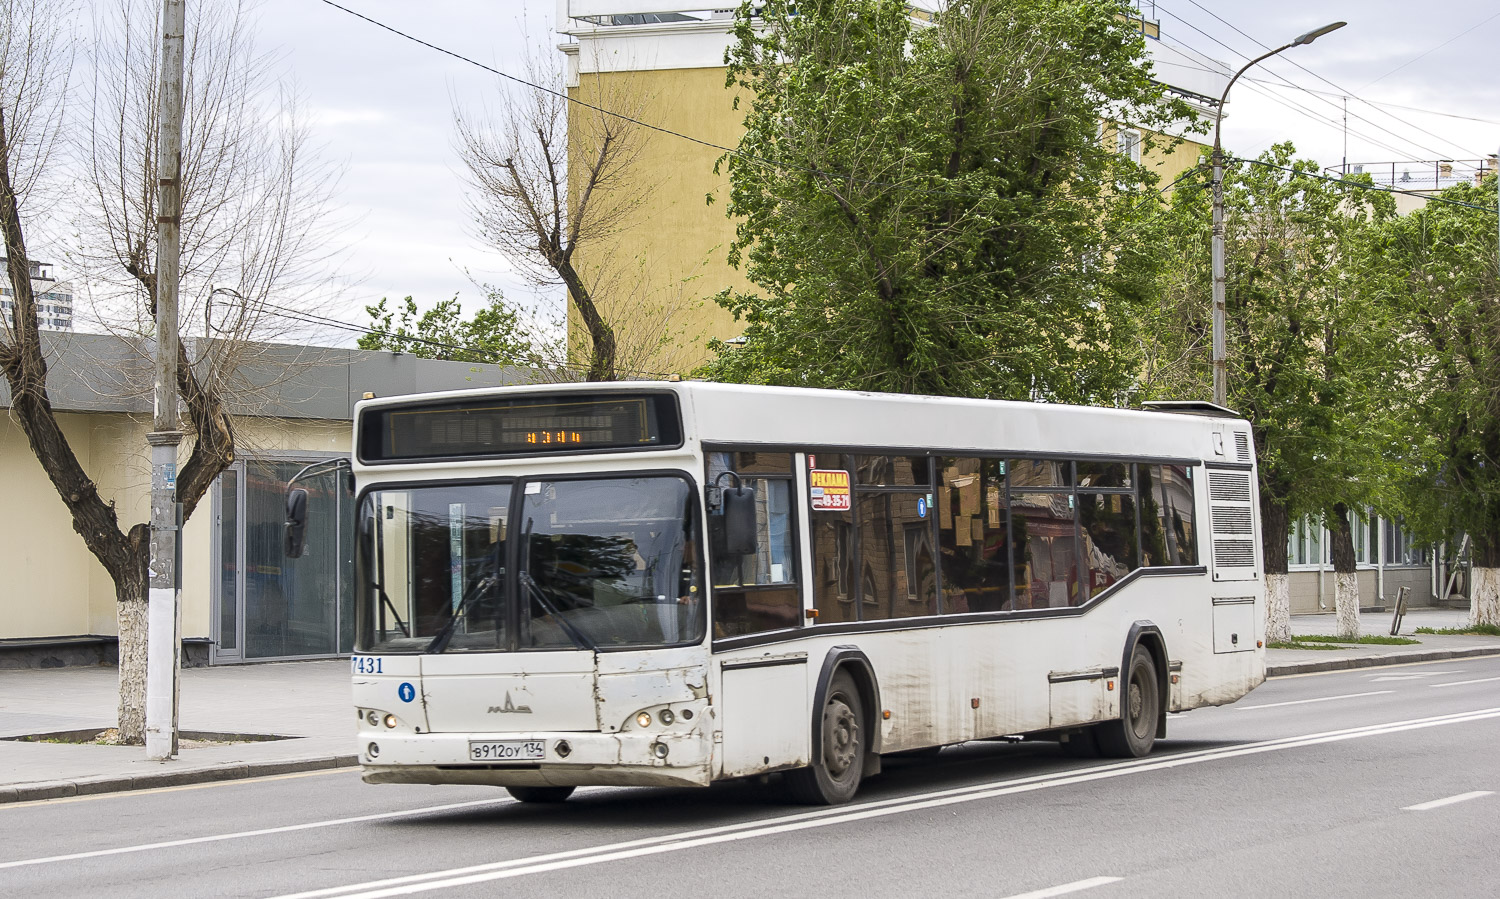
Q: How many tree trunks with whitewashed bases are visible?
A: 4